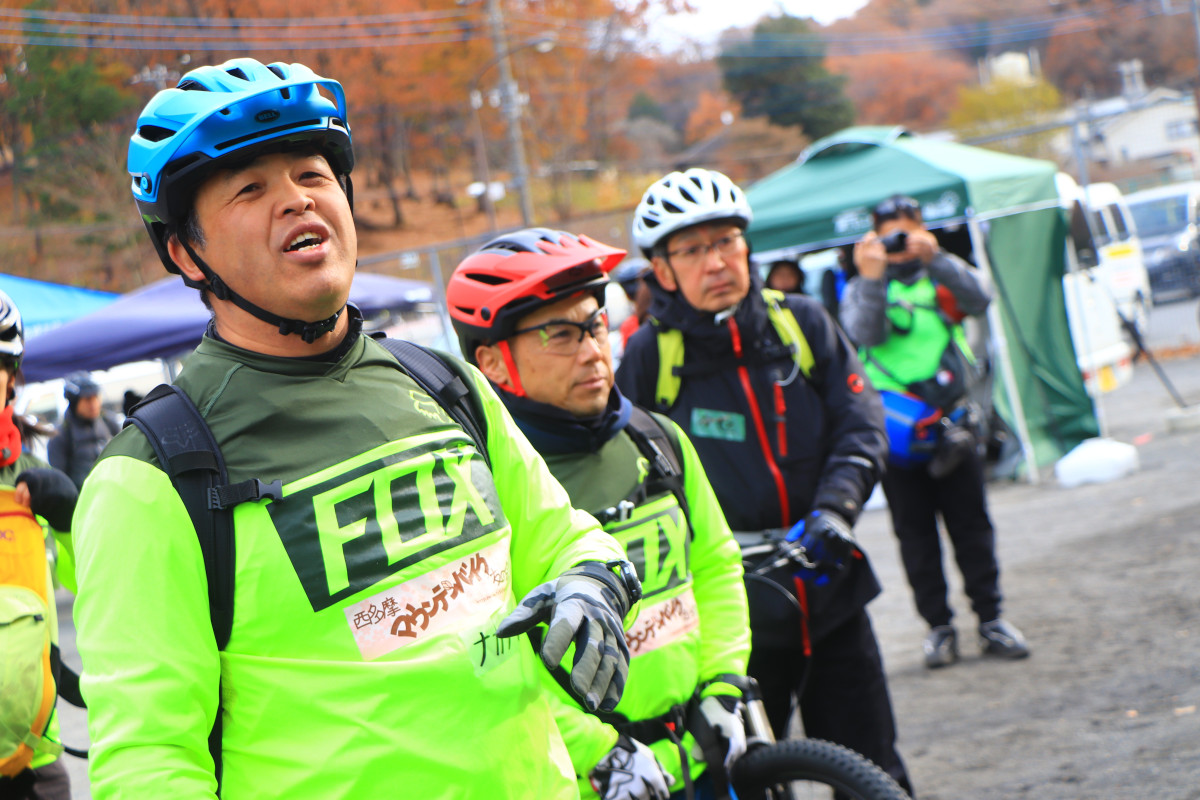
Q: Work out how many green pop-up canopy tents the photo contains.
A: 1